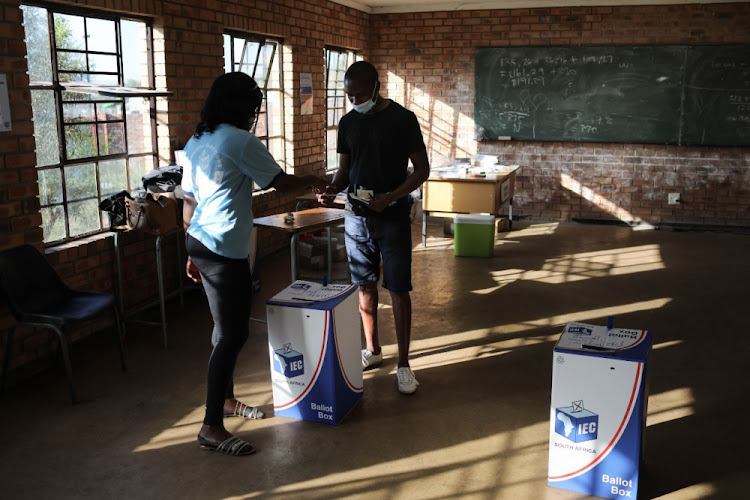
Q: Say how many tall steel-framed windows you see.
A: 3